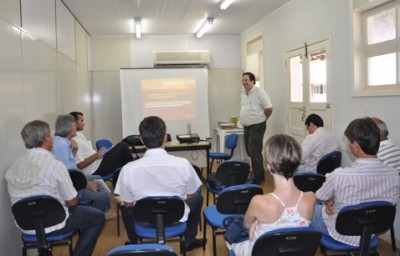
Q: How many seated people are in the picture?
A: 8